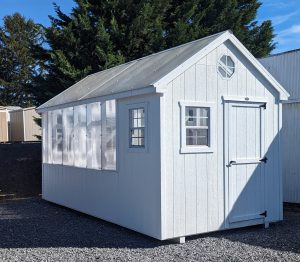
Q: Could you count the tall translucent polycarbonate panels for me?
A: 6